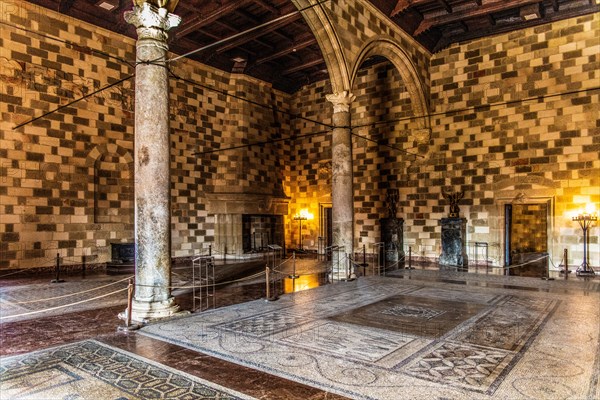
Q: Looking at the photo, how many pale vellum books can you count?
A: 0